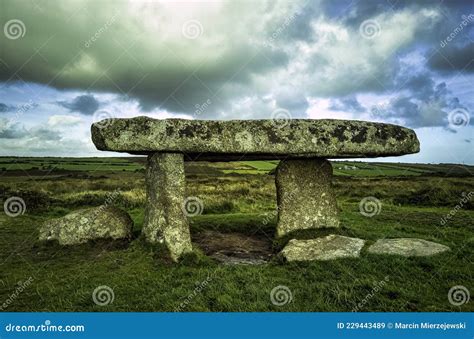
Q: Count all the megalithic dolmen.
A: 1